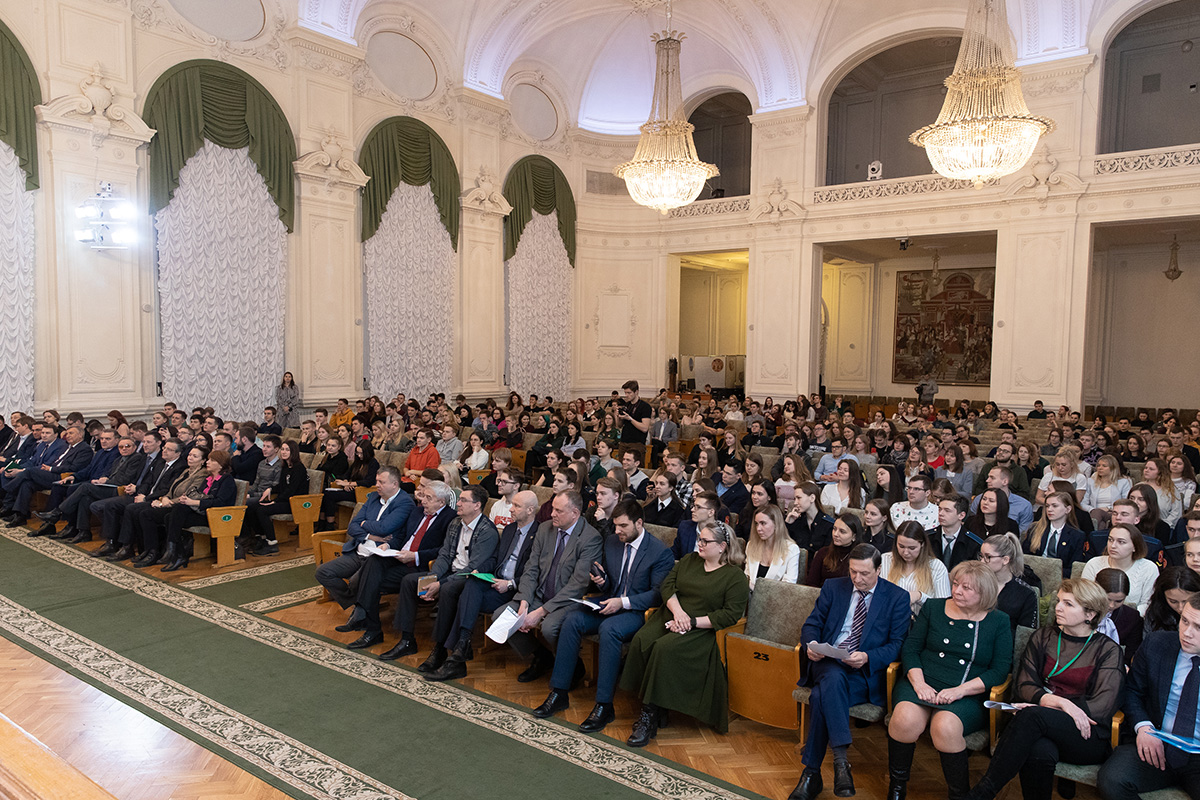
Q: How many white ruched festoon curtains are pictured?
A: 4